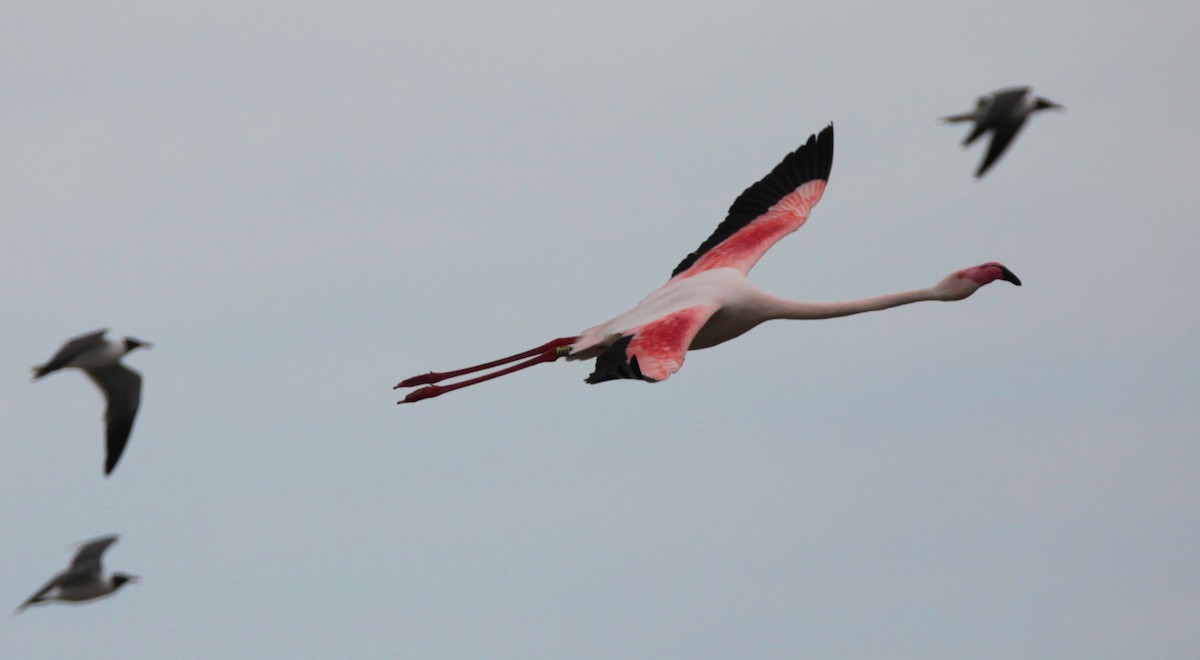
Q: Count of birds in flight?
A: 4